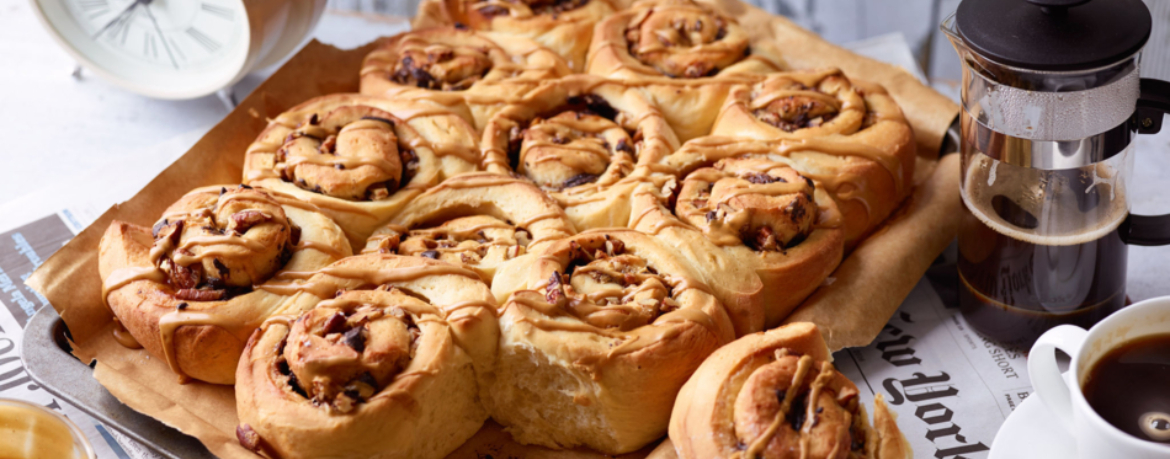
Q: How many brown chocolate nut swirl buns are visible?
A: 12